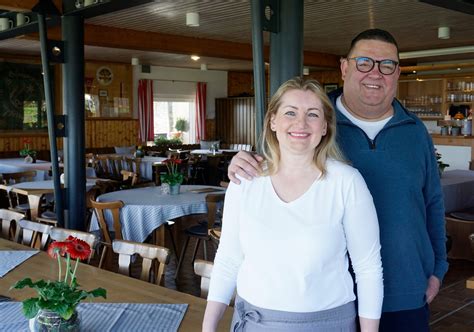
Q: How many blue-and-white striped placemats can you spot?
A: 2